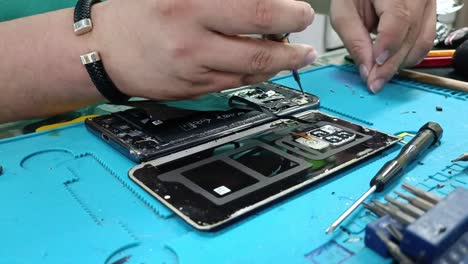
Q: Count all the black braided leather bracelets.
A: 1